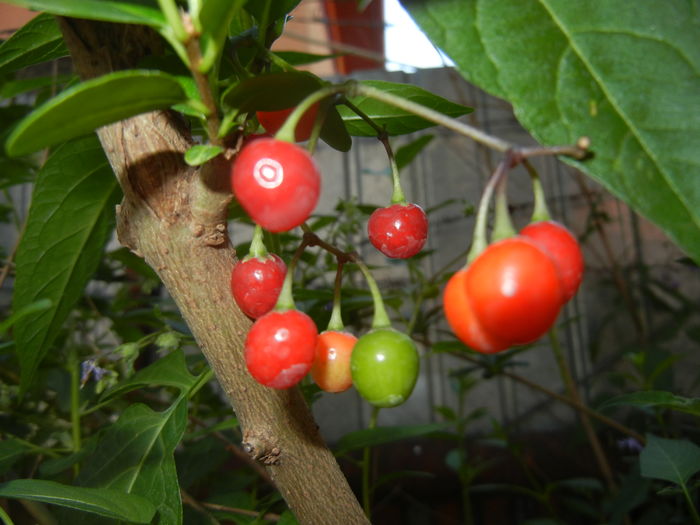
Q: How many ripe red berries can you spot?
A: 8